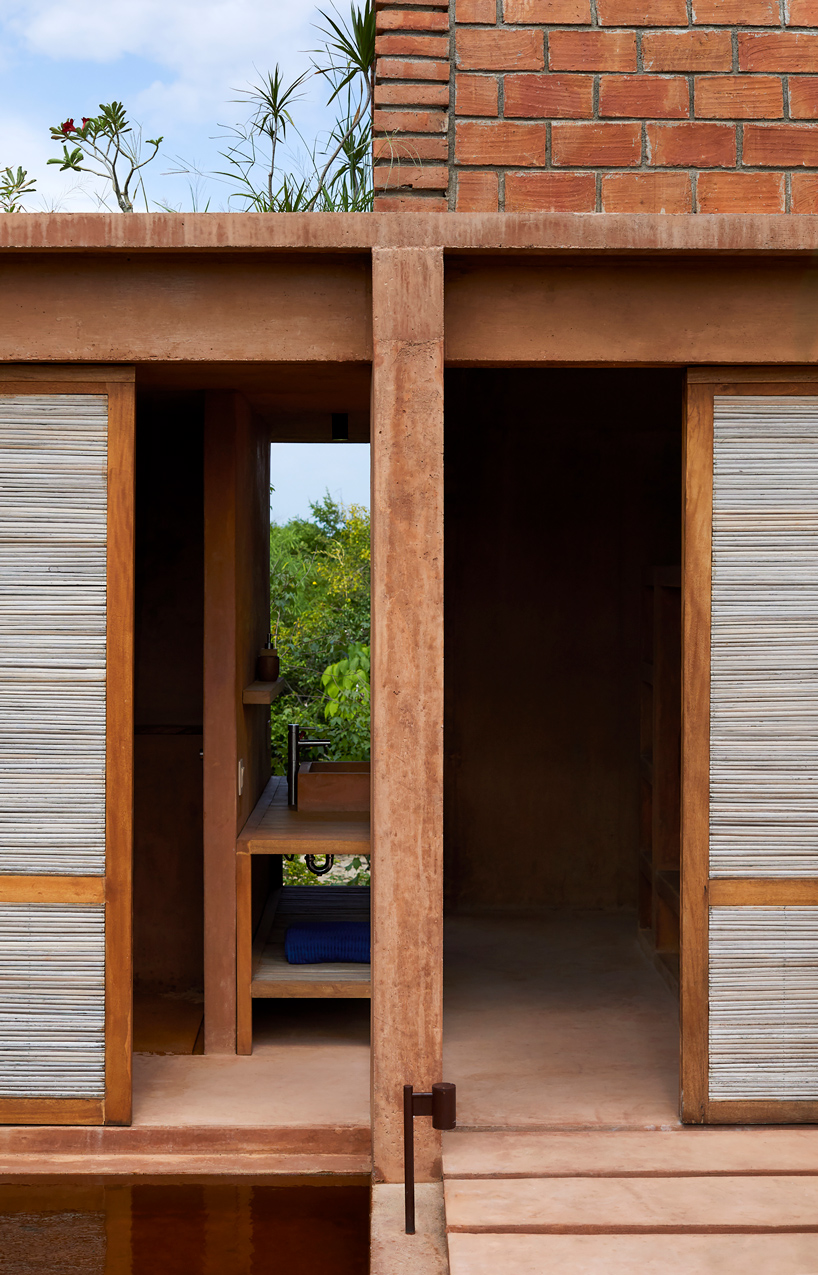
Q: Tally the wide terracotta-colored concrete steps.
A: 3